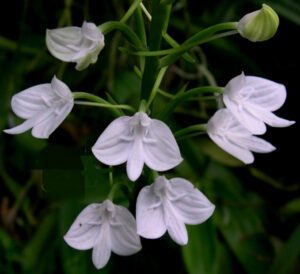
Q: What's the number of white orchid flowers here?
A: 7